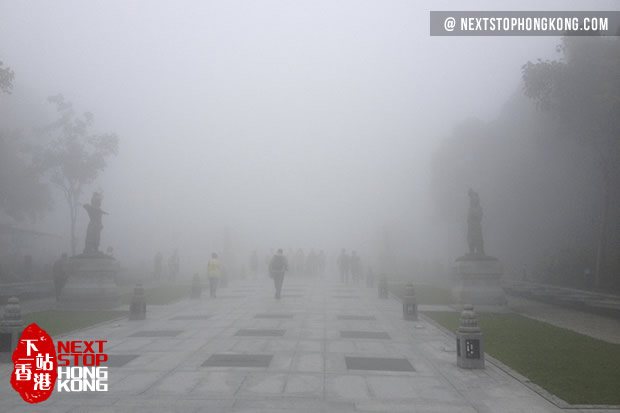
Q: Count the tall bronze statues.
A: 2